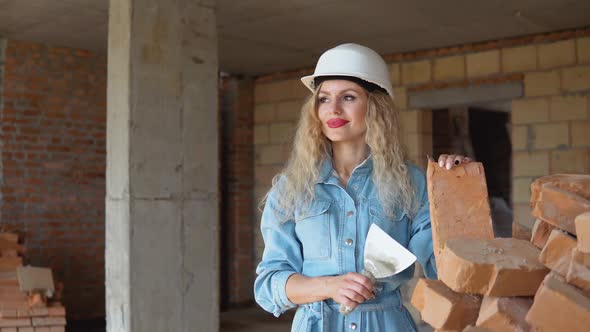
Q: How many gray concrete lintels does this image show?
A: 1